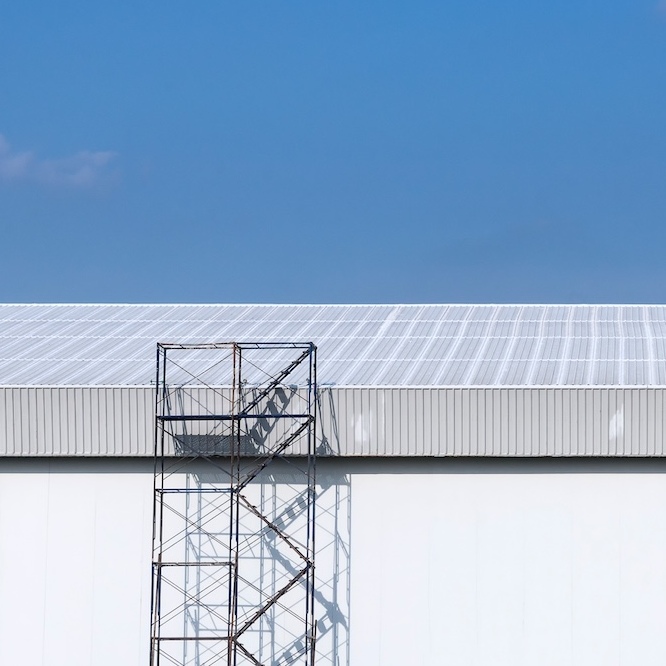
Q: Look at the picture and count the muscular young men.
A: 0